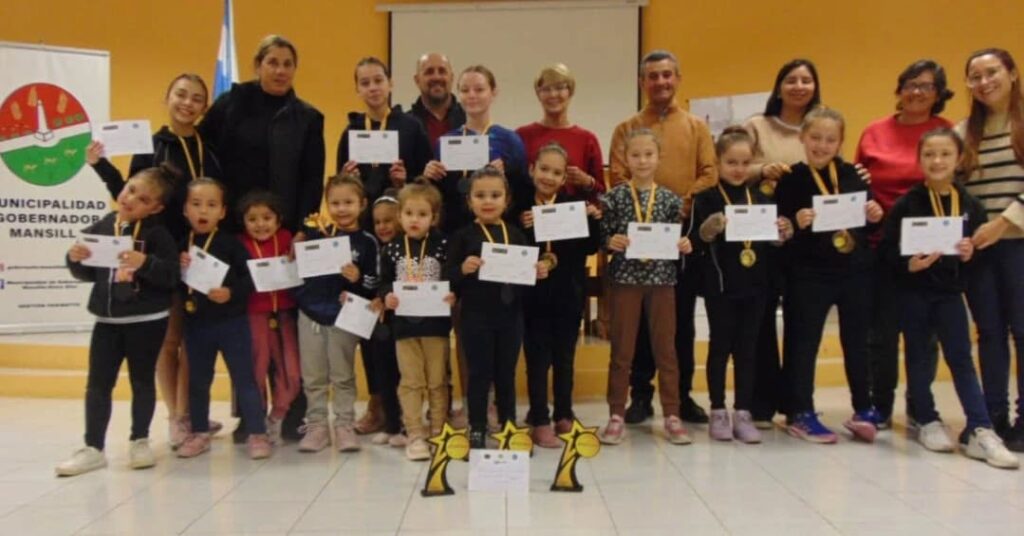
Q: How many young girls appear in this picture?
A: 15